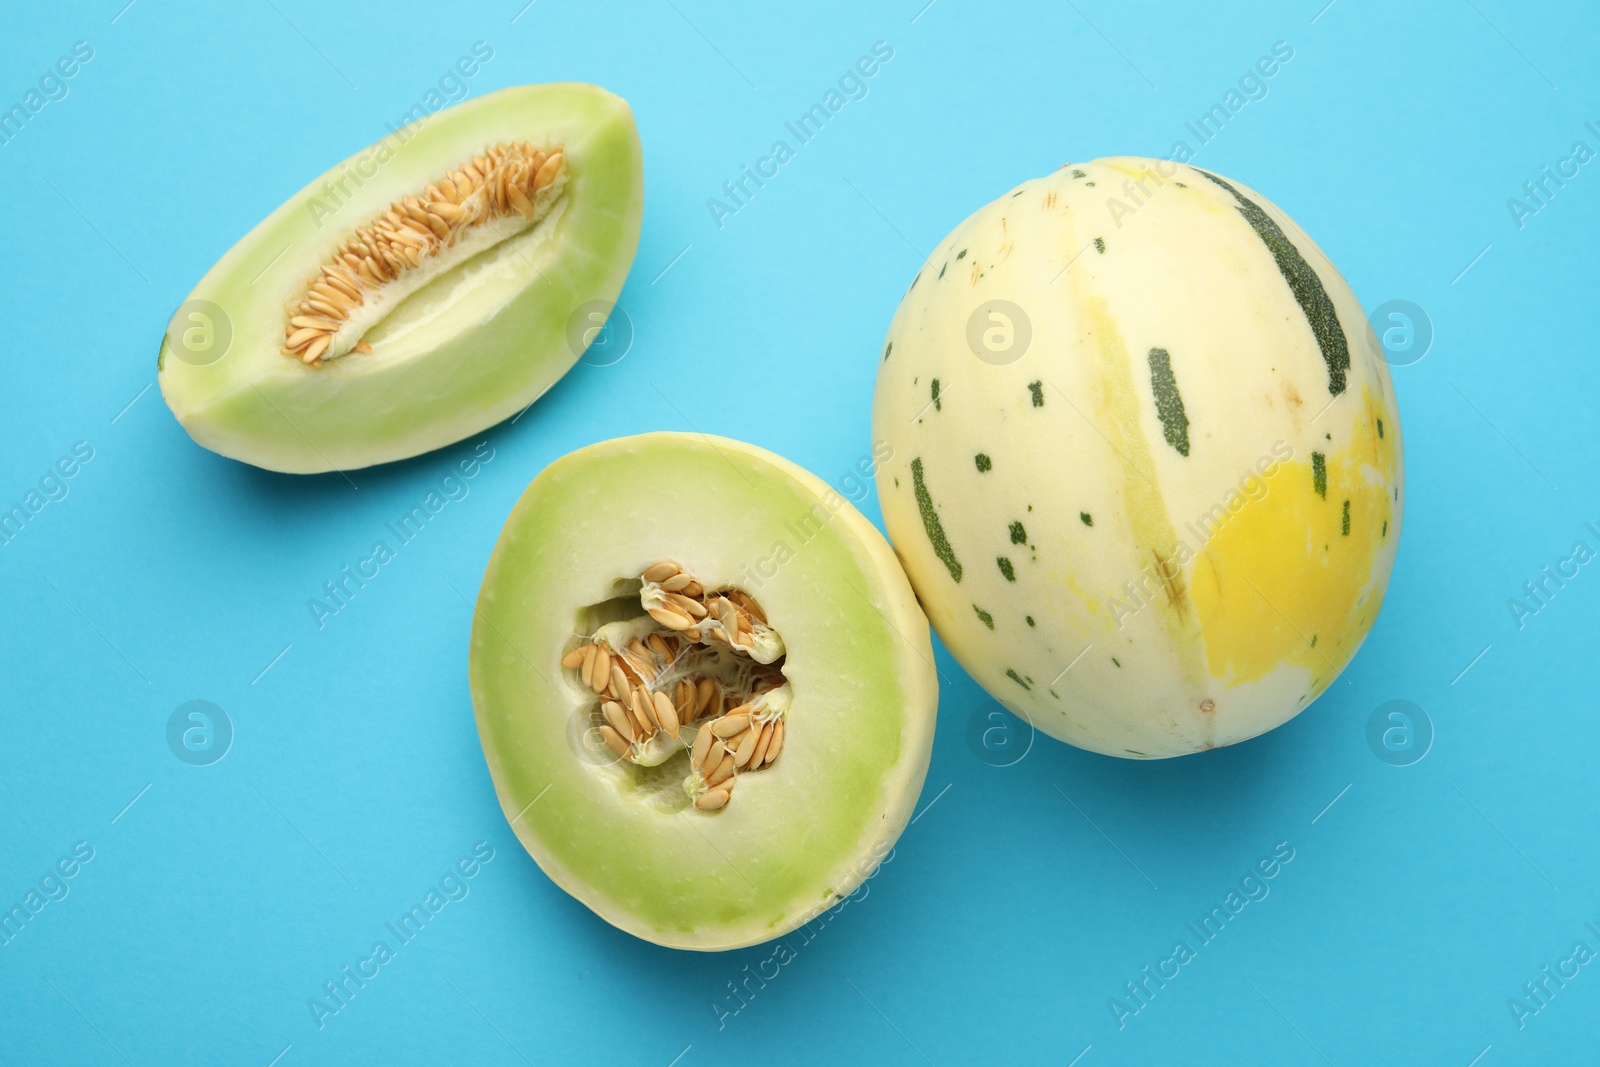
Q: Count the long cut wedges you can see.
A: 1